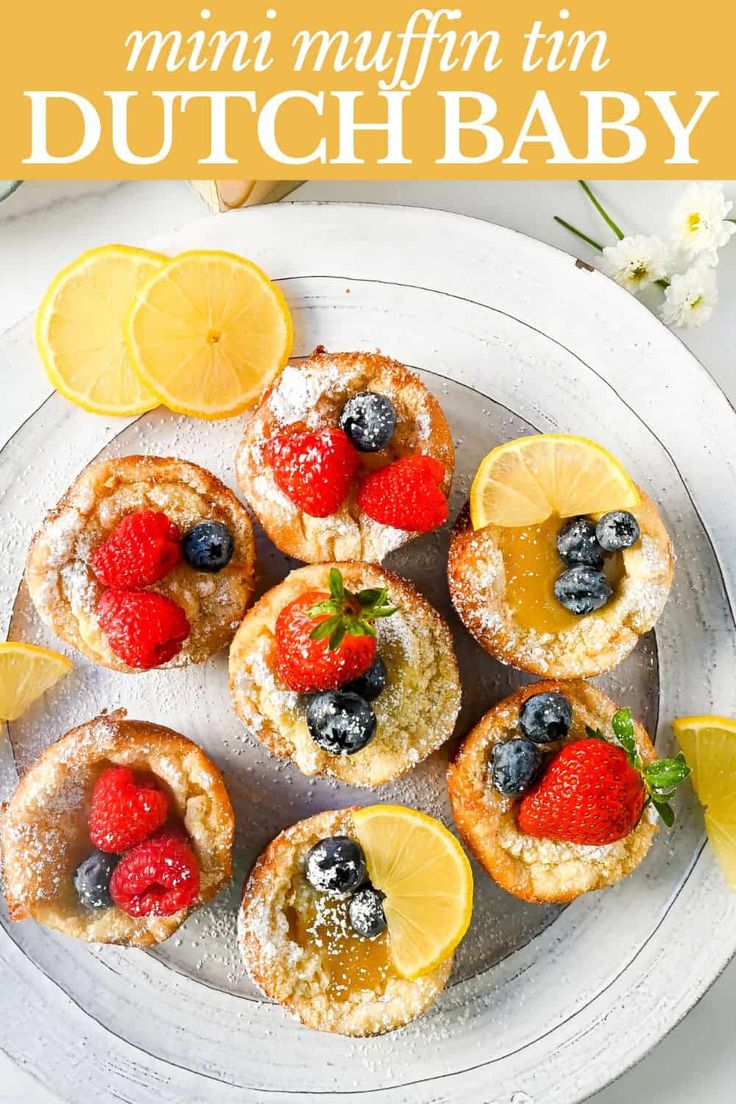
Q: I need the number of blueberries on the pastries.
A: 12